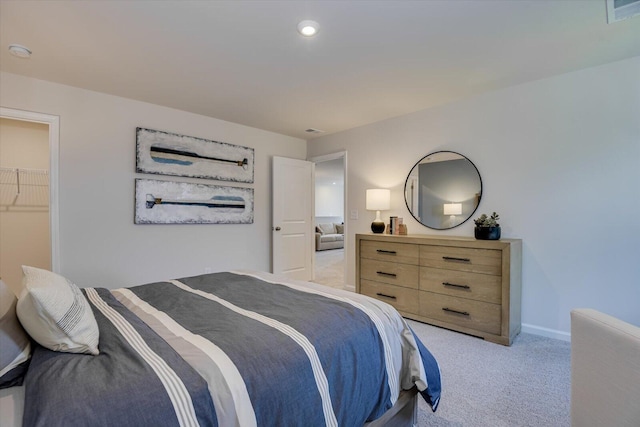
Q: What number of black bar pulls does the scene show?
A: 6